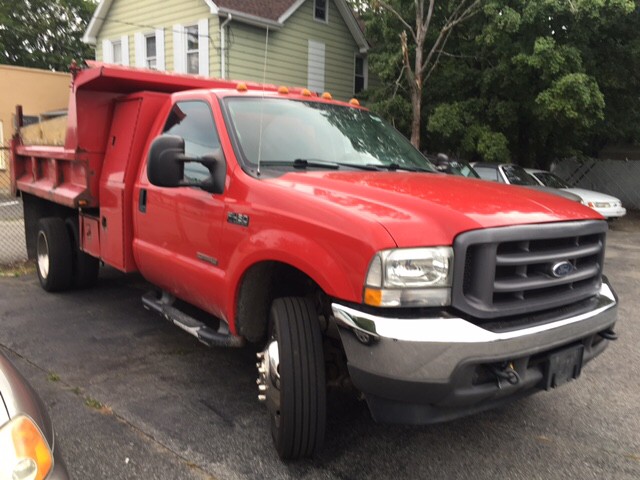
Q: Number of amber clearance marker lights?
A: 5